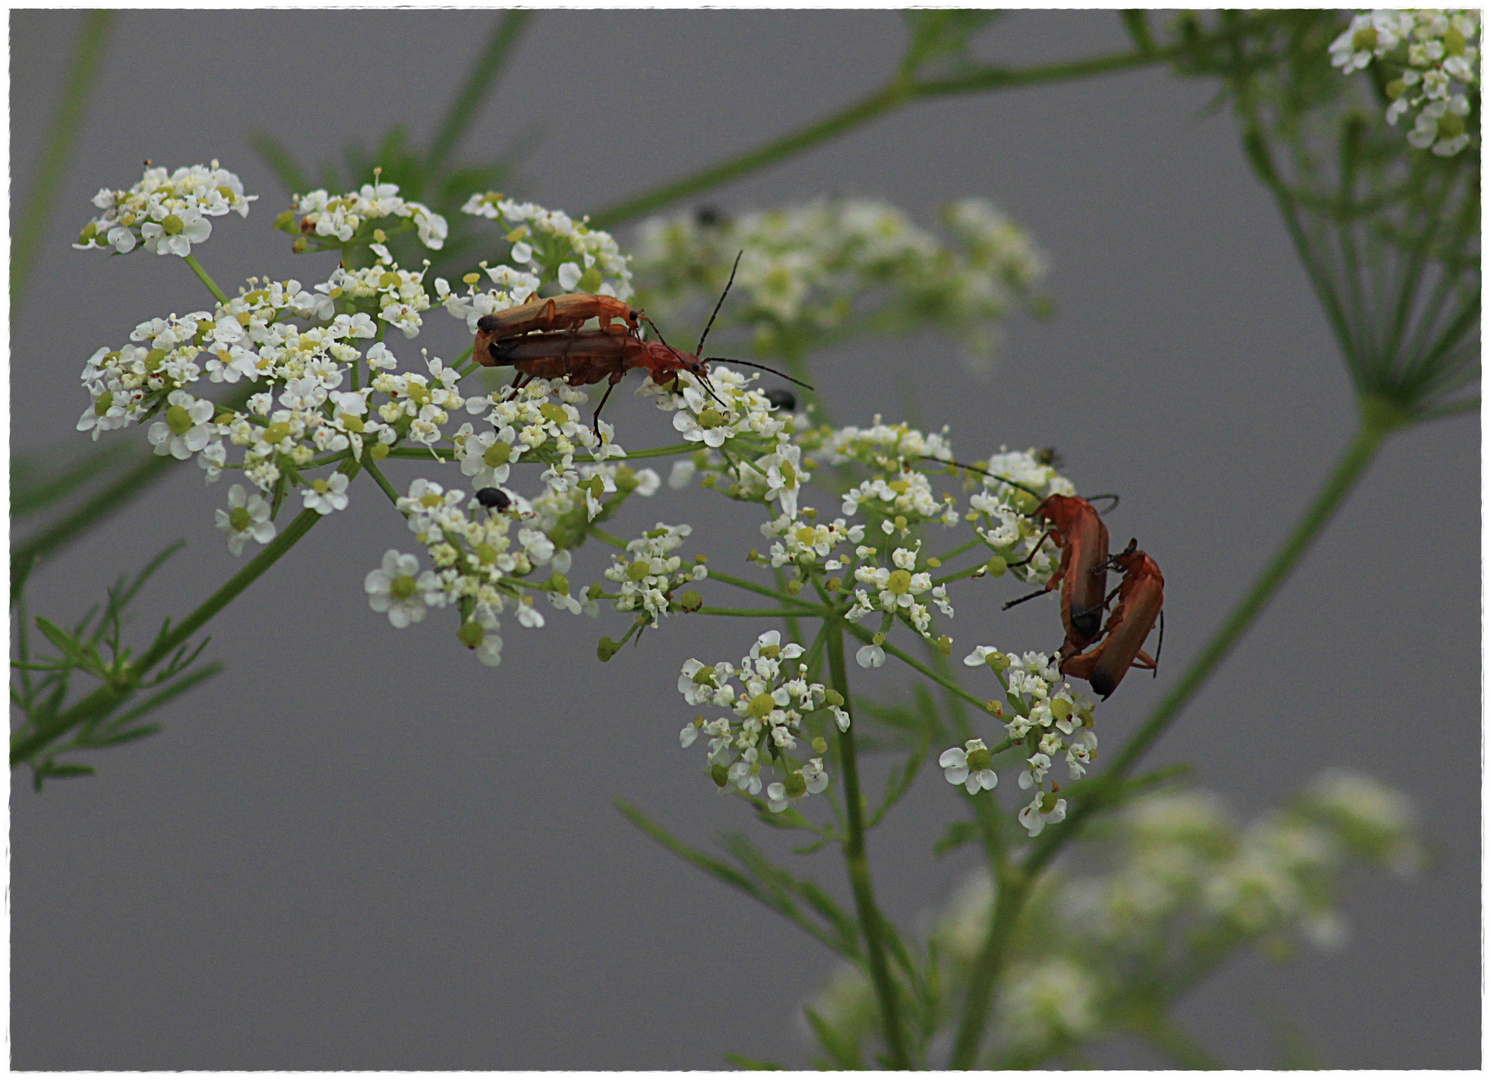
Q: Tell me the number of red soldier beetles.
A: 4